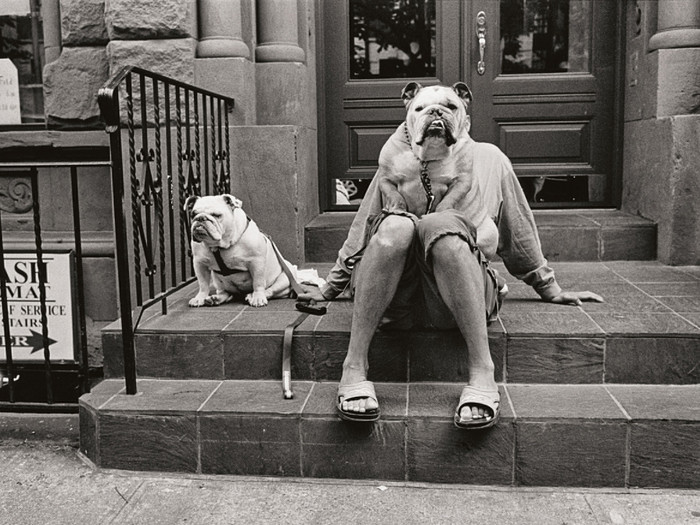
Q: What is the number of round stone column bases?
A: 3